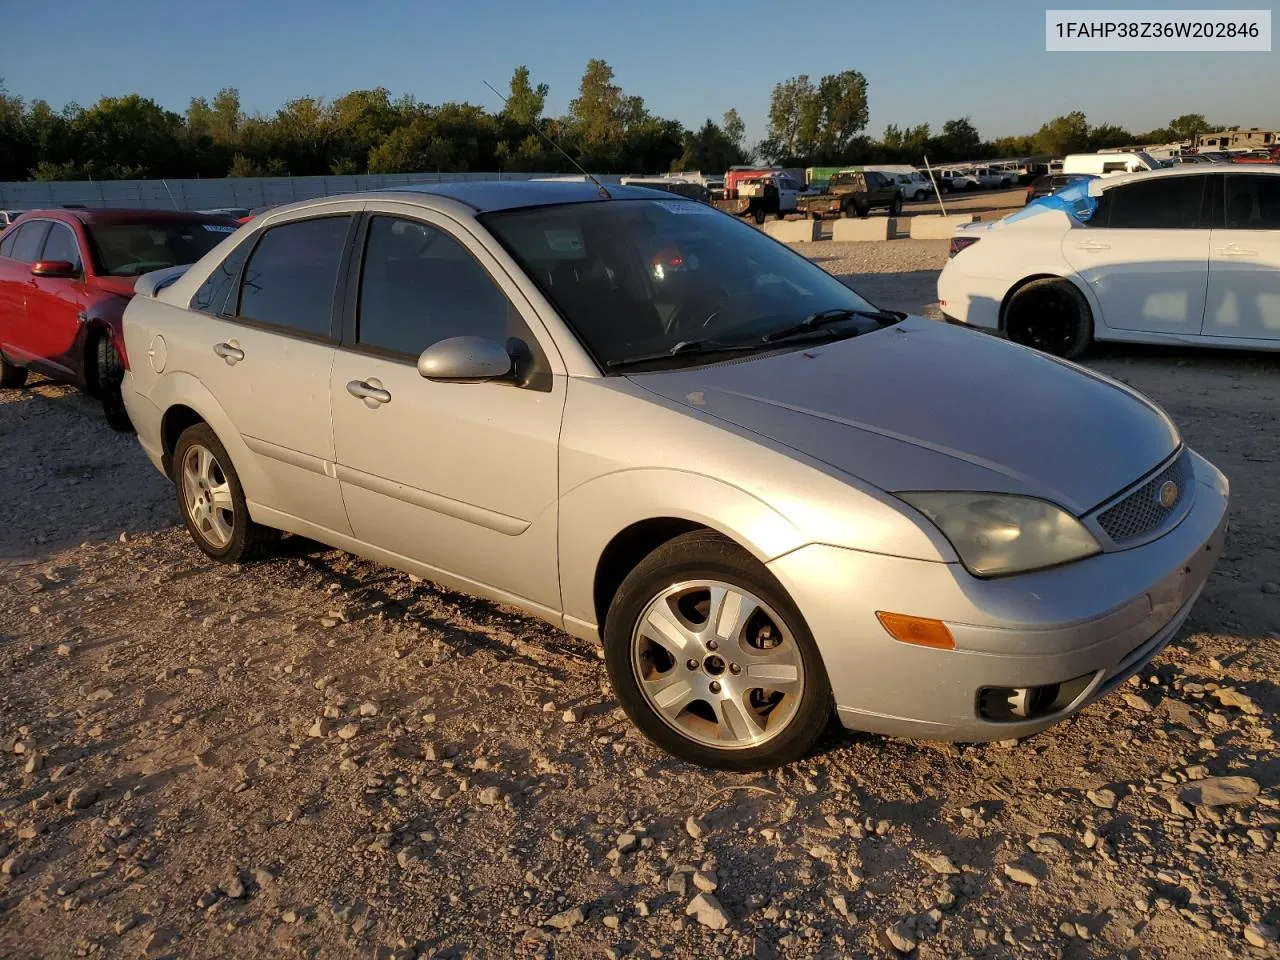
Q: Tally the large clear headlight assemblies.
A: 1